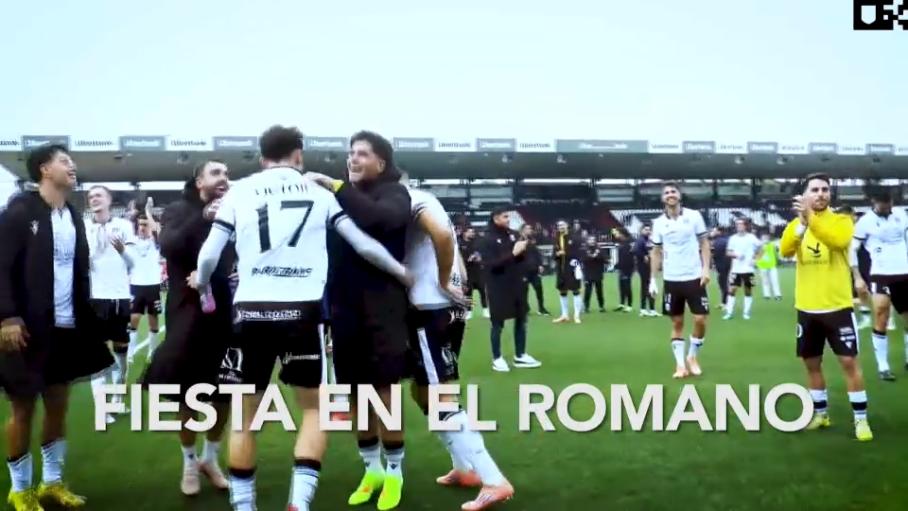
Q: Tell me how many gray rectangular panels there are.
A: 11